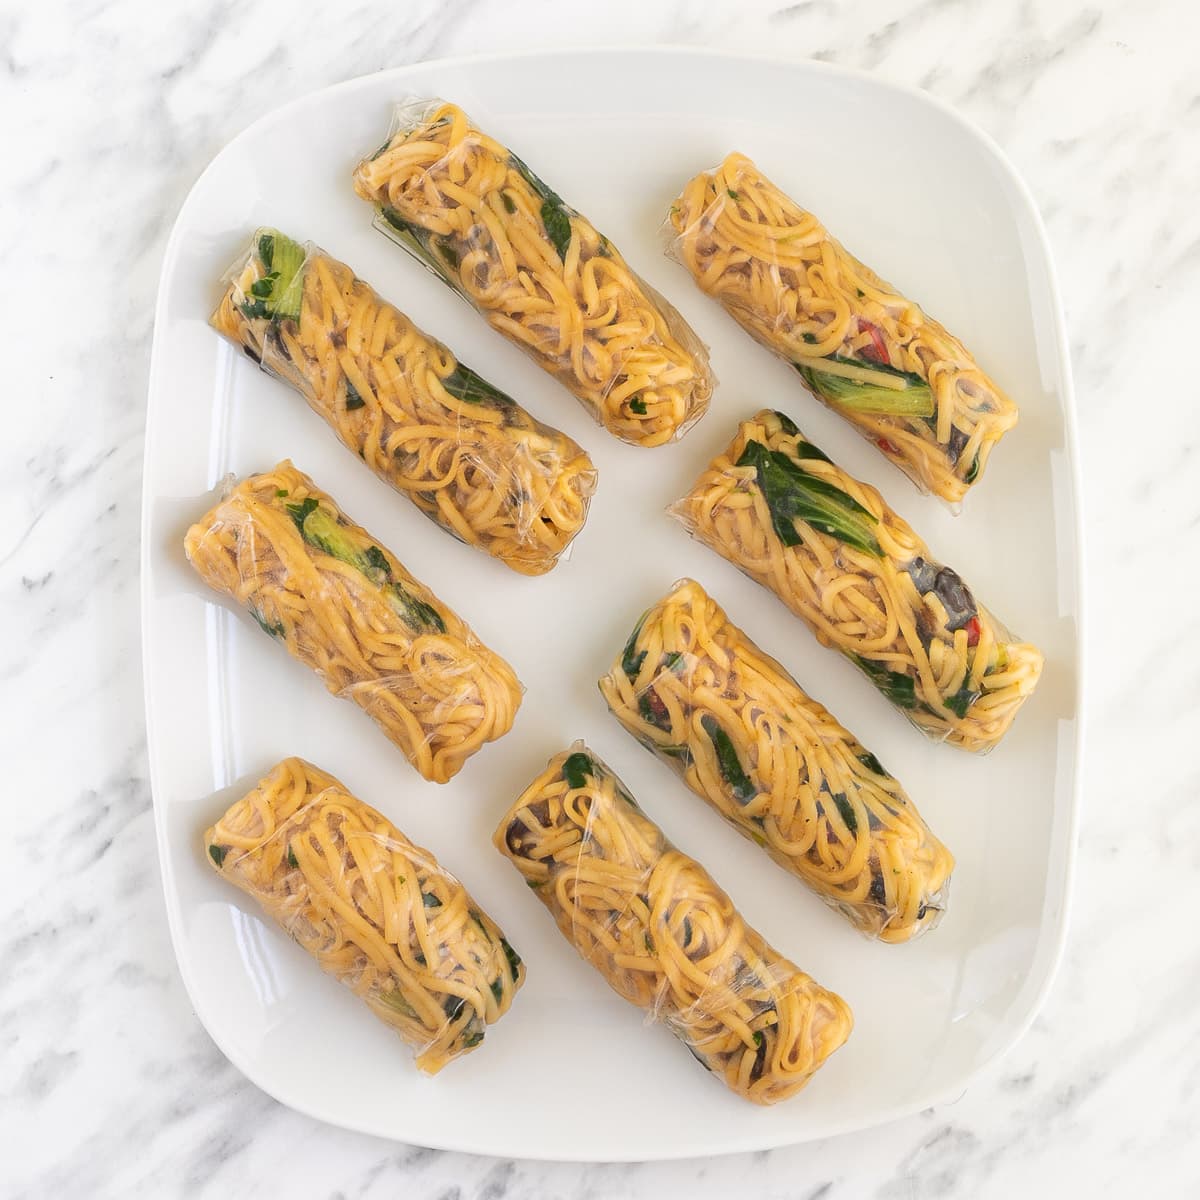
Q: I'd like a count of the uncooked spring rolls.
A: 8